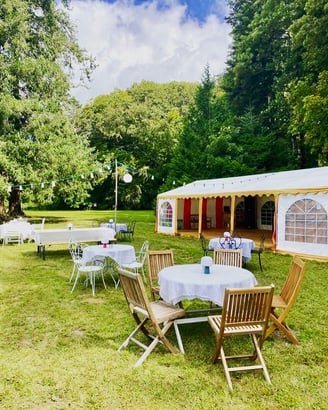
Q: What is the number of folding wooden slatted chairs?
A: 5